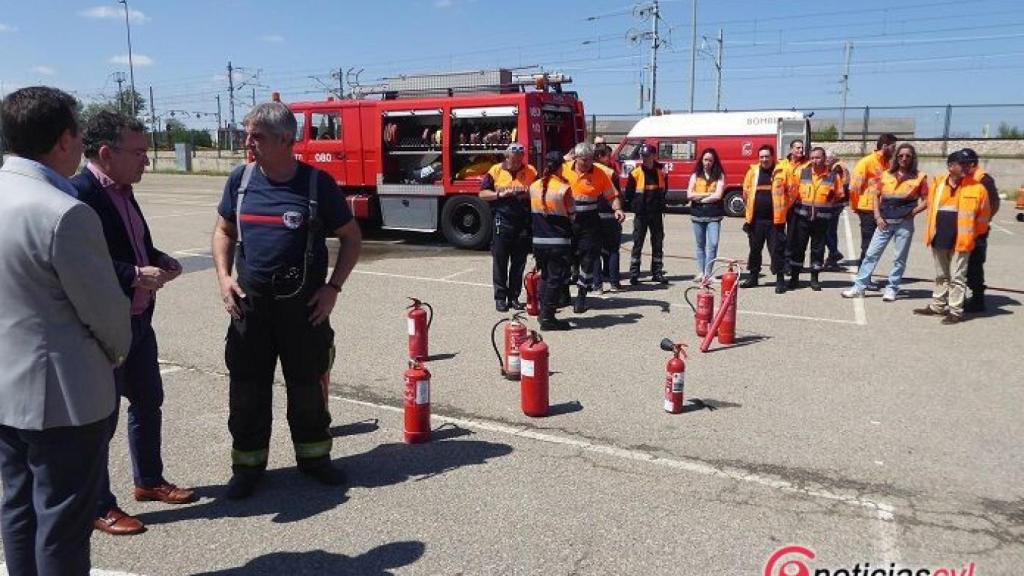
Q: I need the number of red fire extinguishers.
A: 8